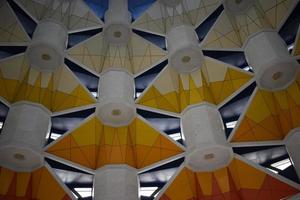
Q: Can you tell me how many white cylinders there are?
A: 11